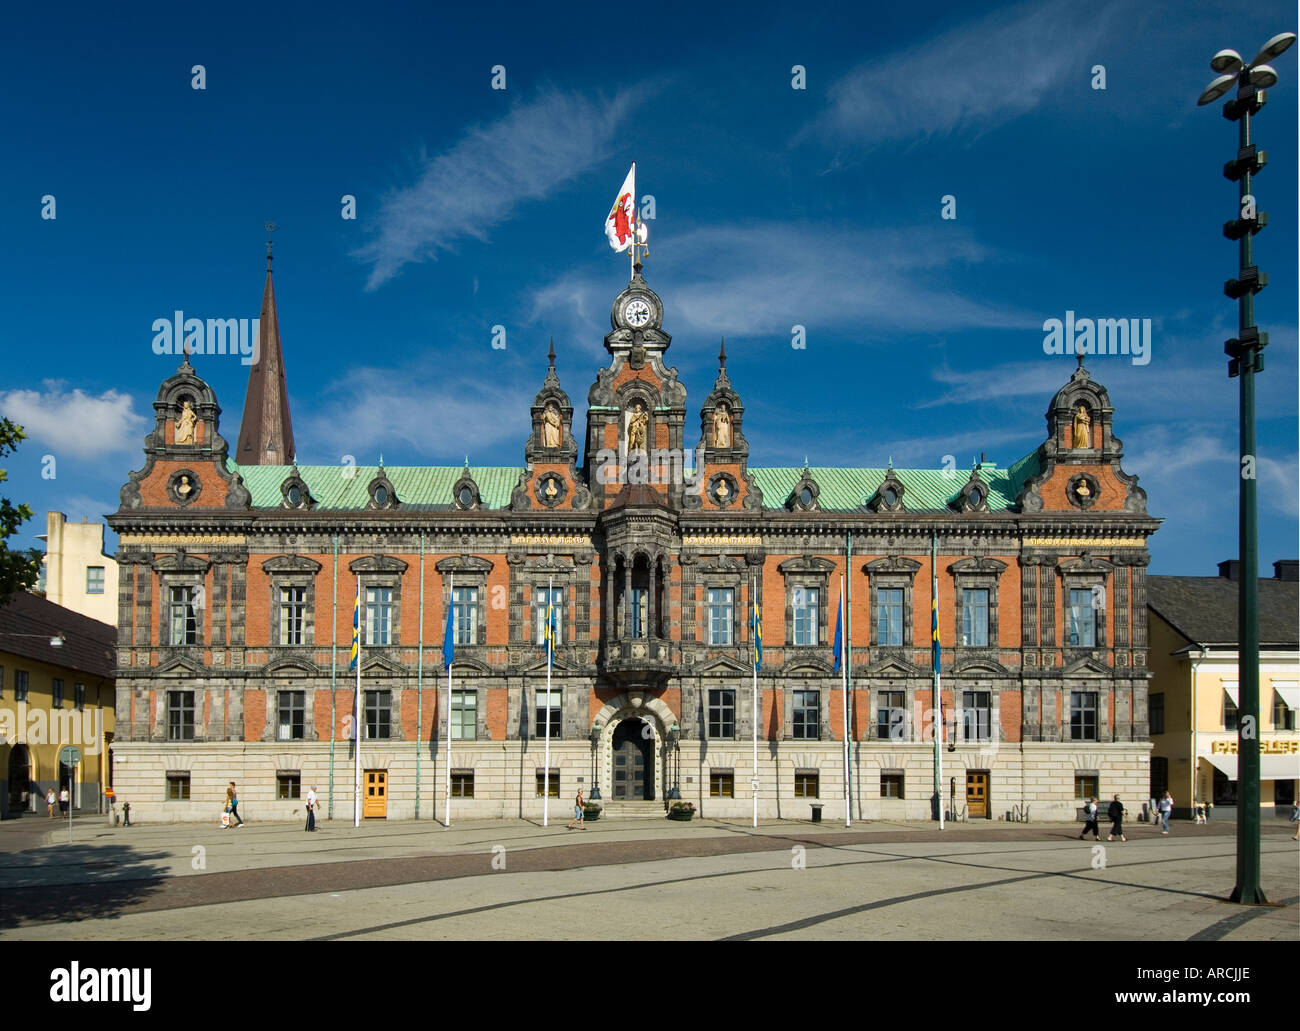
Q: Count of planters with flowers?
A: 2